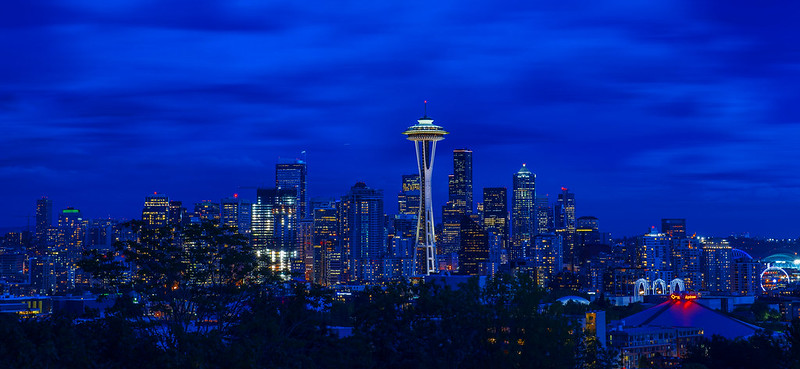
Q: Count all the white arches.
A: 3